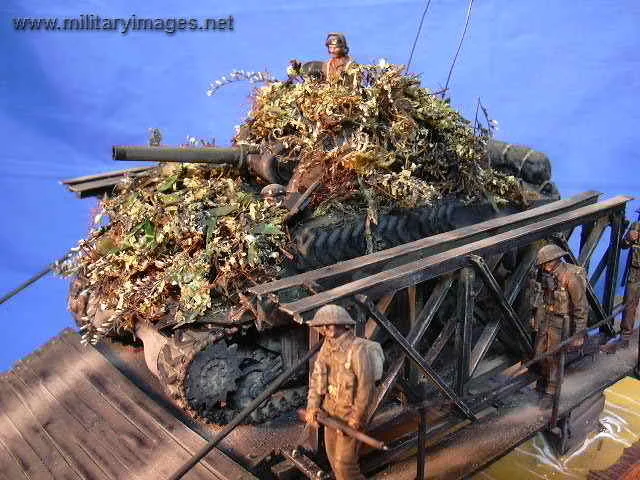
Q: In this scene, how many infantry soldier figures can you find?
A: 3